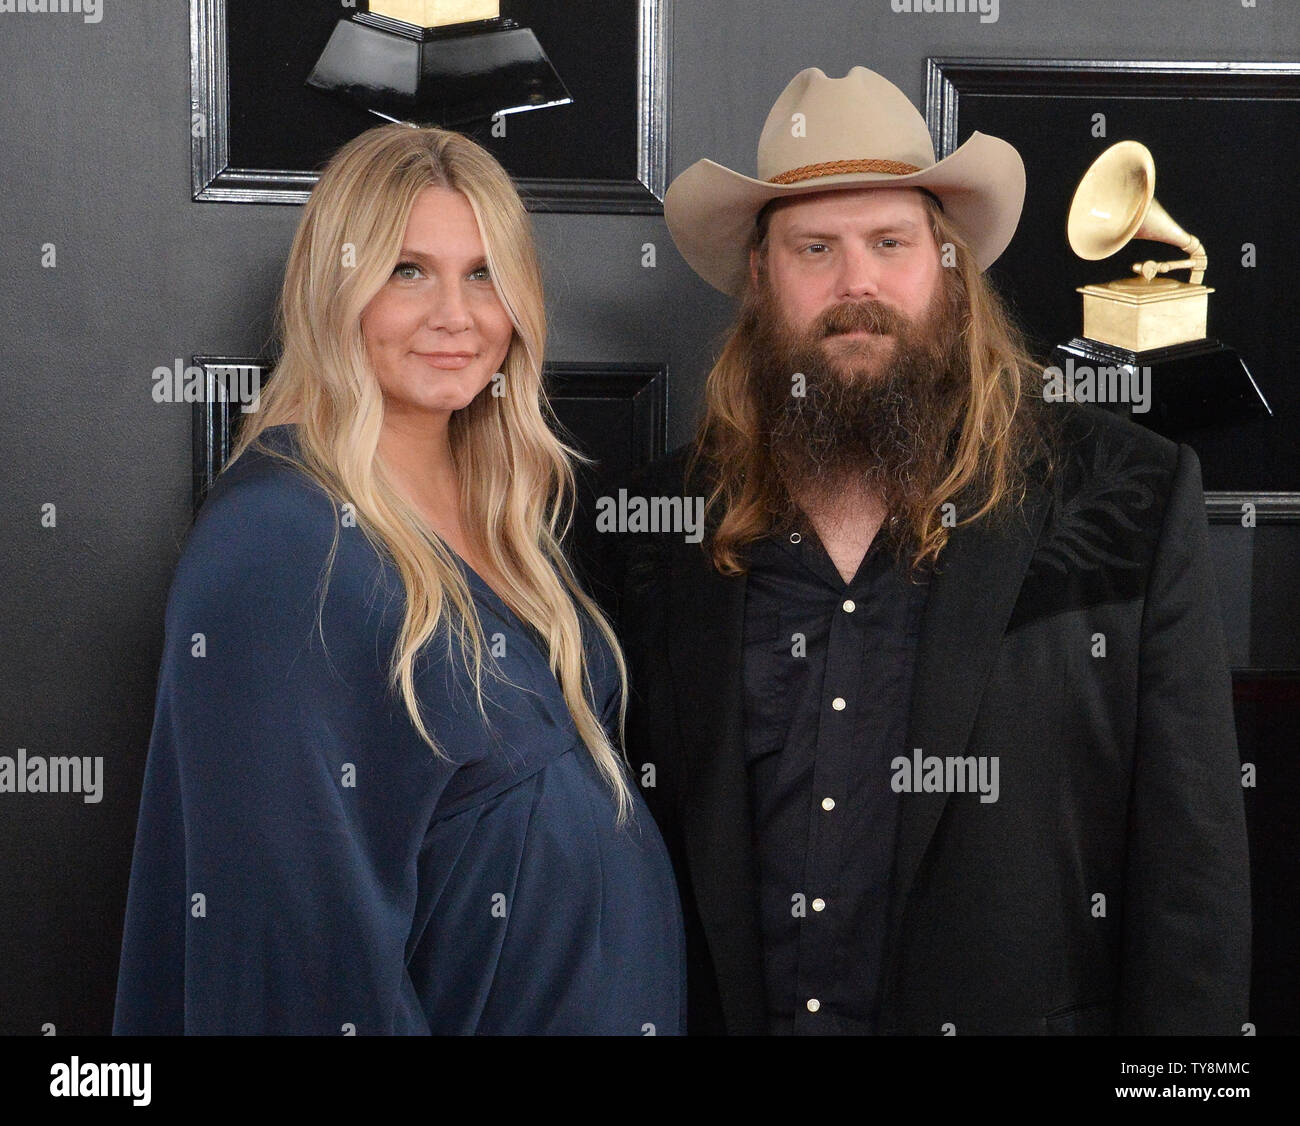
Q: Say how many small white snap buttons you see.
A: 5